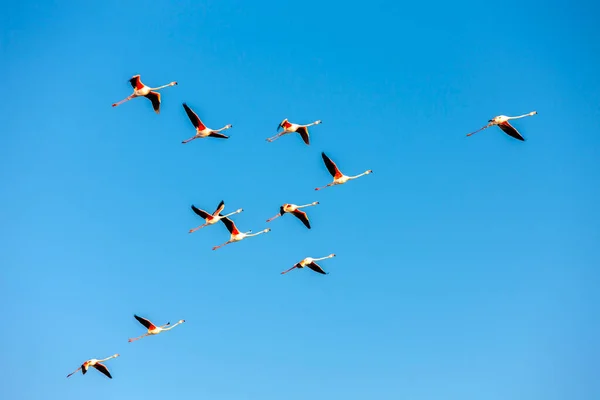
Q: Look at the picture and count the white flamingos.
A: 11